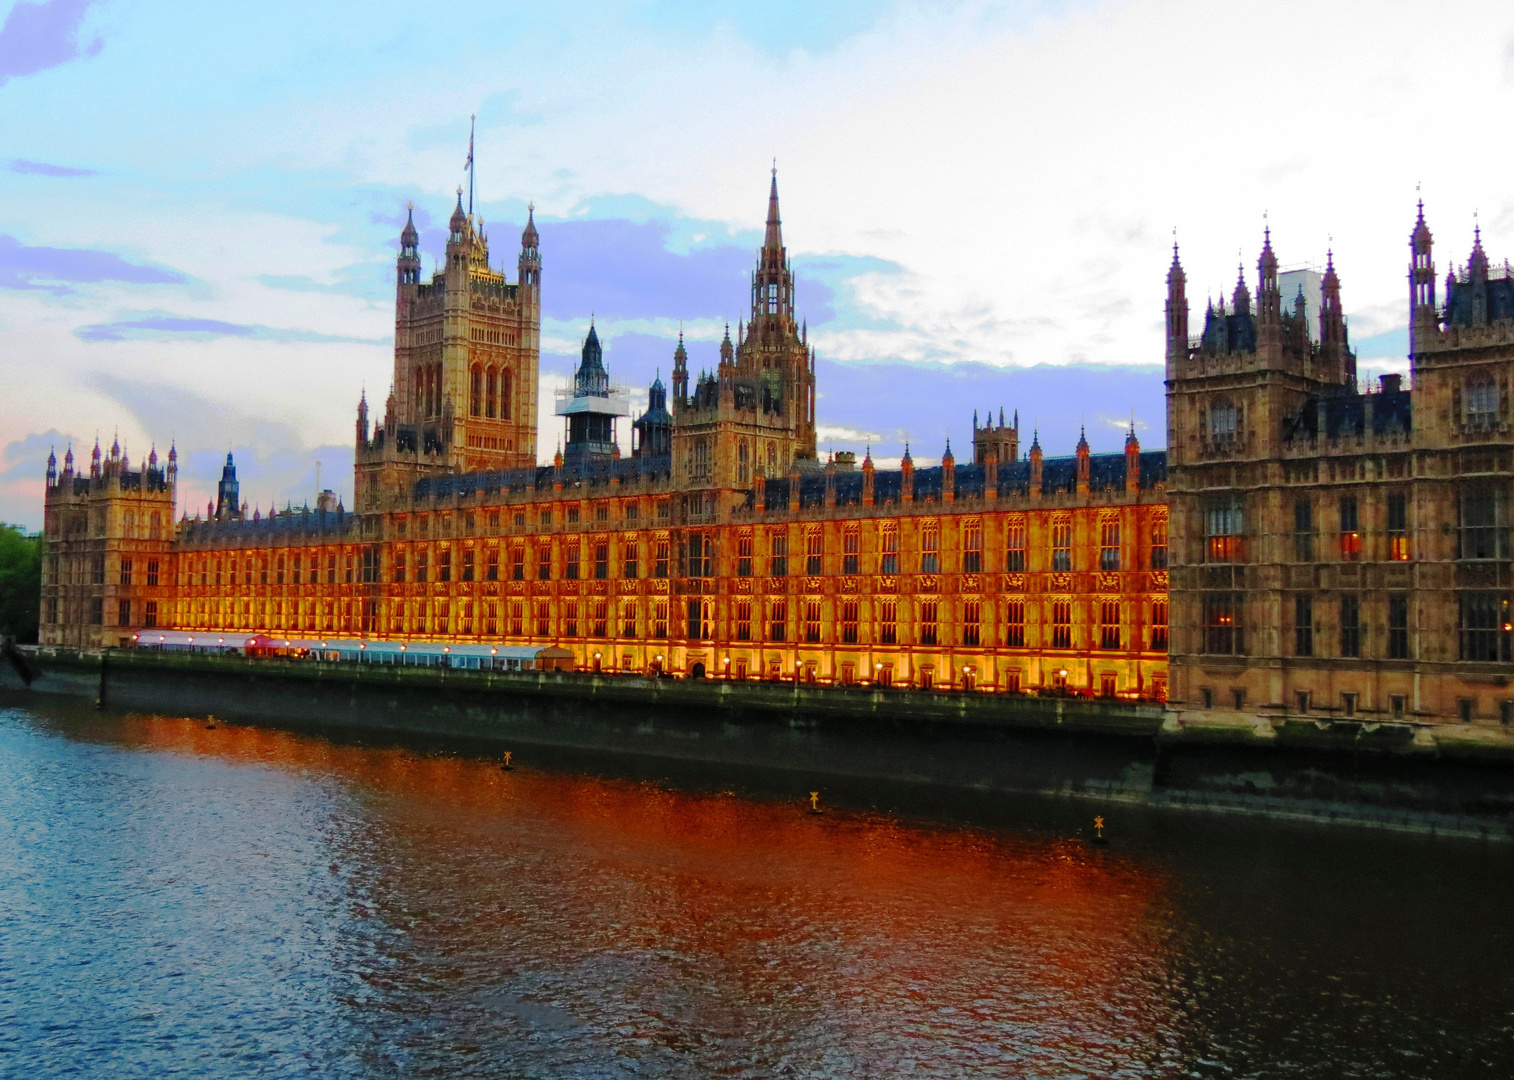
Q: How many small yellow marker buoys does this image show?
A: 4